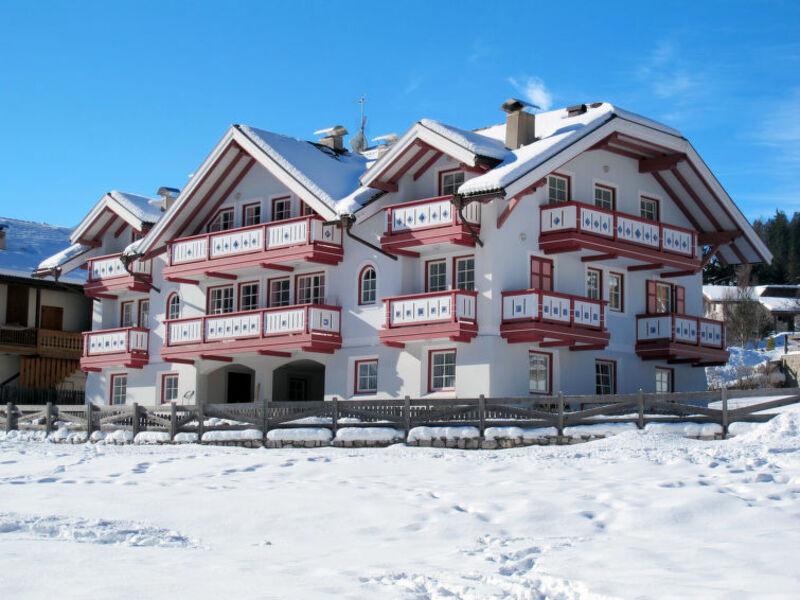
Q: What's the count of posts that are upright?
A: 13